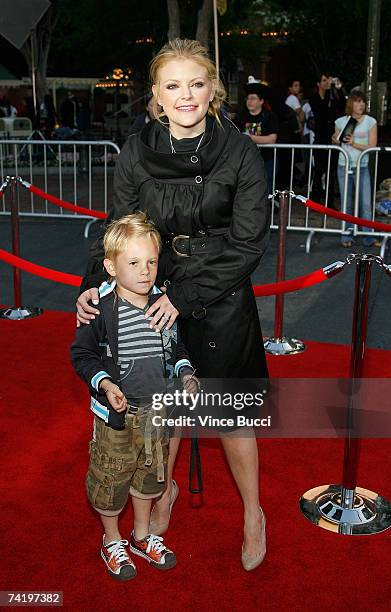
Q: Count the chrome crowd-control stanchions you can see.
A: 3